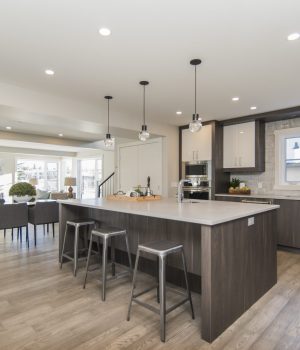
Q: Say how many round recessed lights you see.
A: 8